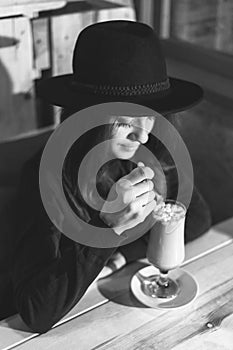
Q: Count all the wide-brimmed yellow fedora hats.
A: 0